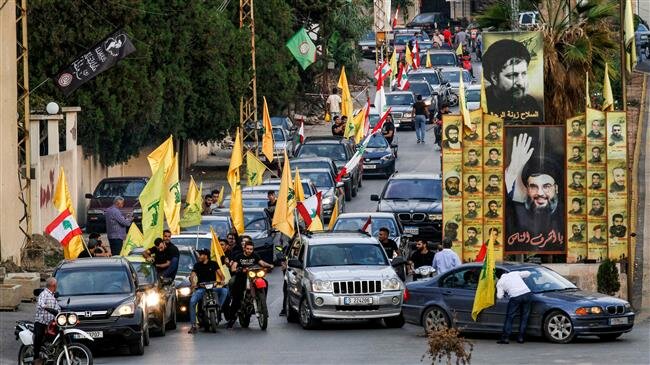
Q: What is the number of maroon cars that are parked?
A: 1